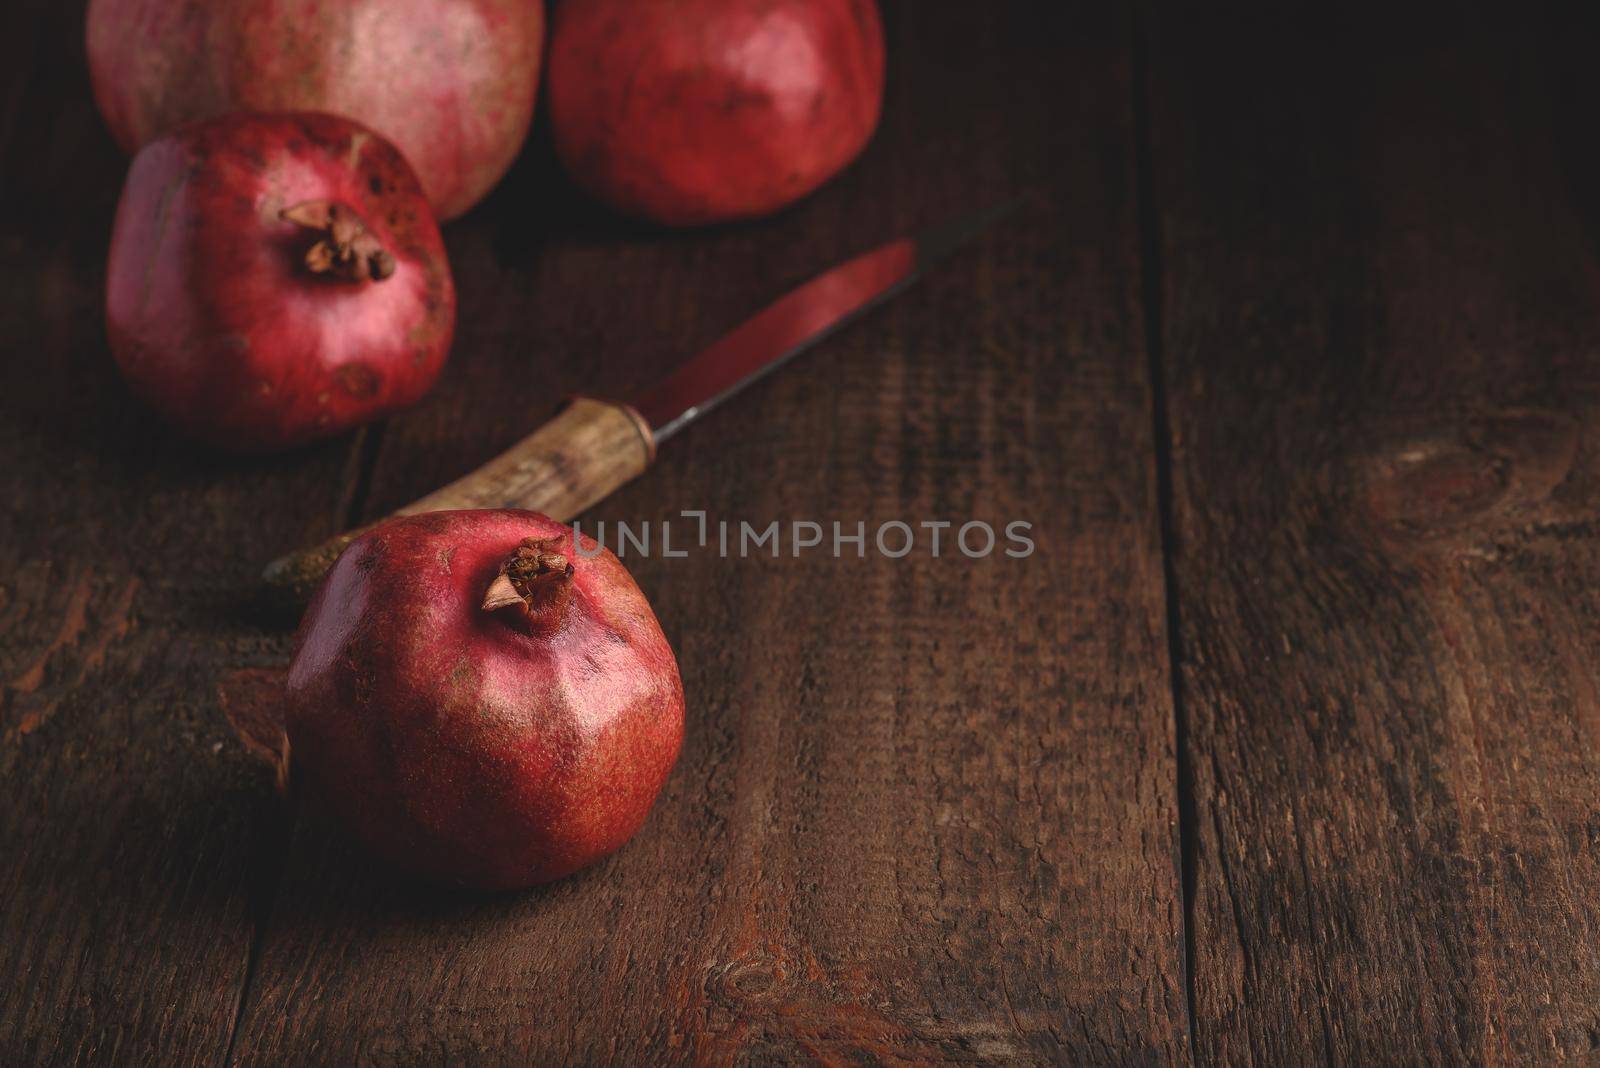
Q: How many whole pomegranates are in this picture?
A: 4